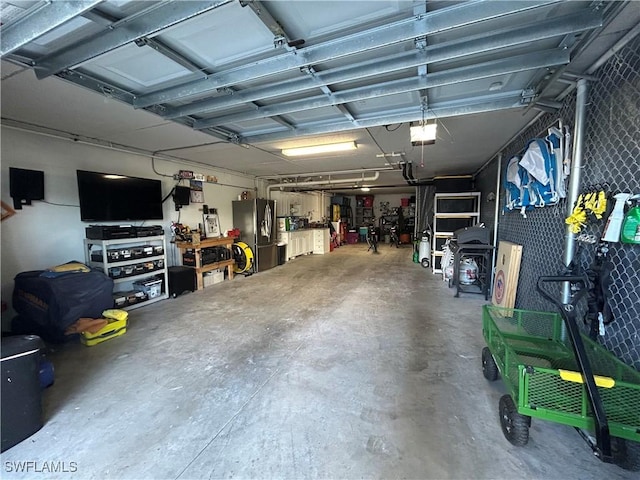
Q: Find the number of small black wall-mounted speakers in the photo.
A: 2